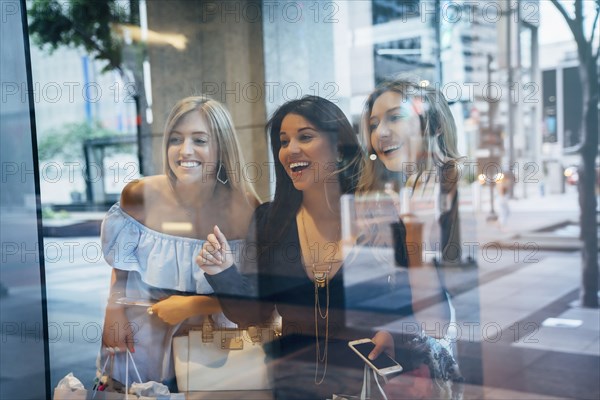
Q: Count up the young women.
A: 3